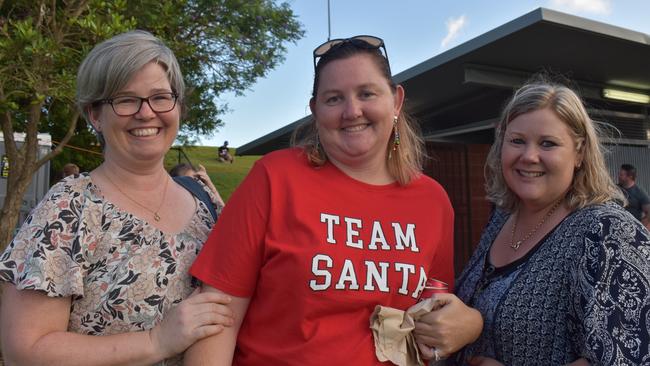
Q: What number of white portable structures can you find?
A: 1